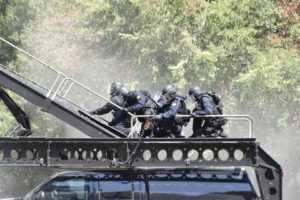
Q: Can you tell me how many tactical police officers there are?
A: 4